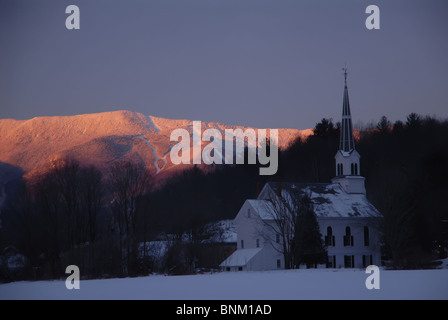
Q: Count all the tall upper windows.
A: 3